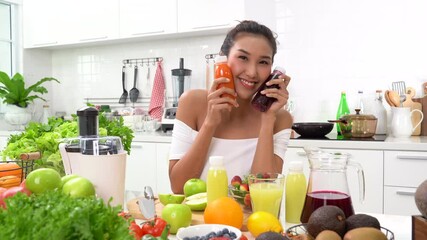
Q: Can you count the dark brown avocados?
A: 3